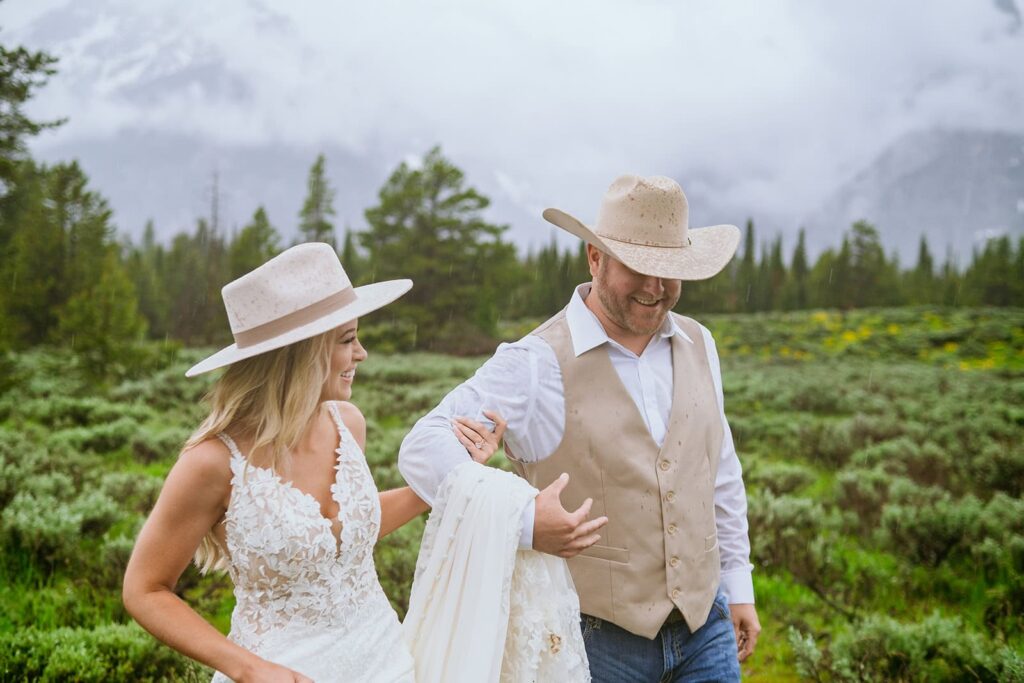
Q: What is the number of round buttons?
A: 5